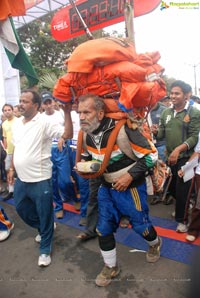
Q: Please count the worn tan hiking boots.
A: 2